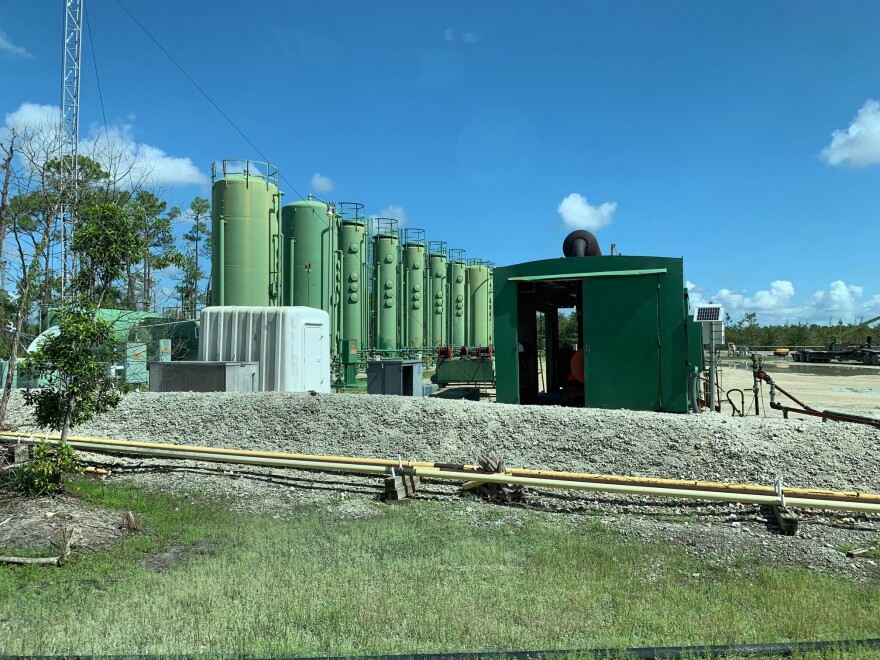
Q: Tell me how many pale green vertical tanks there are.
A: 8